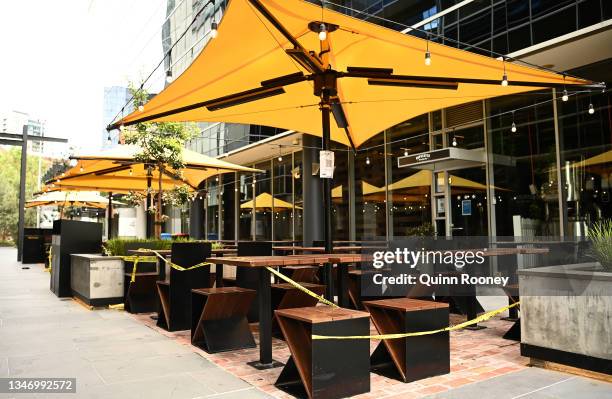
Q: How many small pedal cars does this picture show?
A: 0